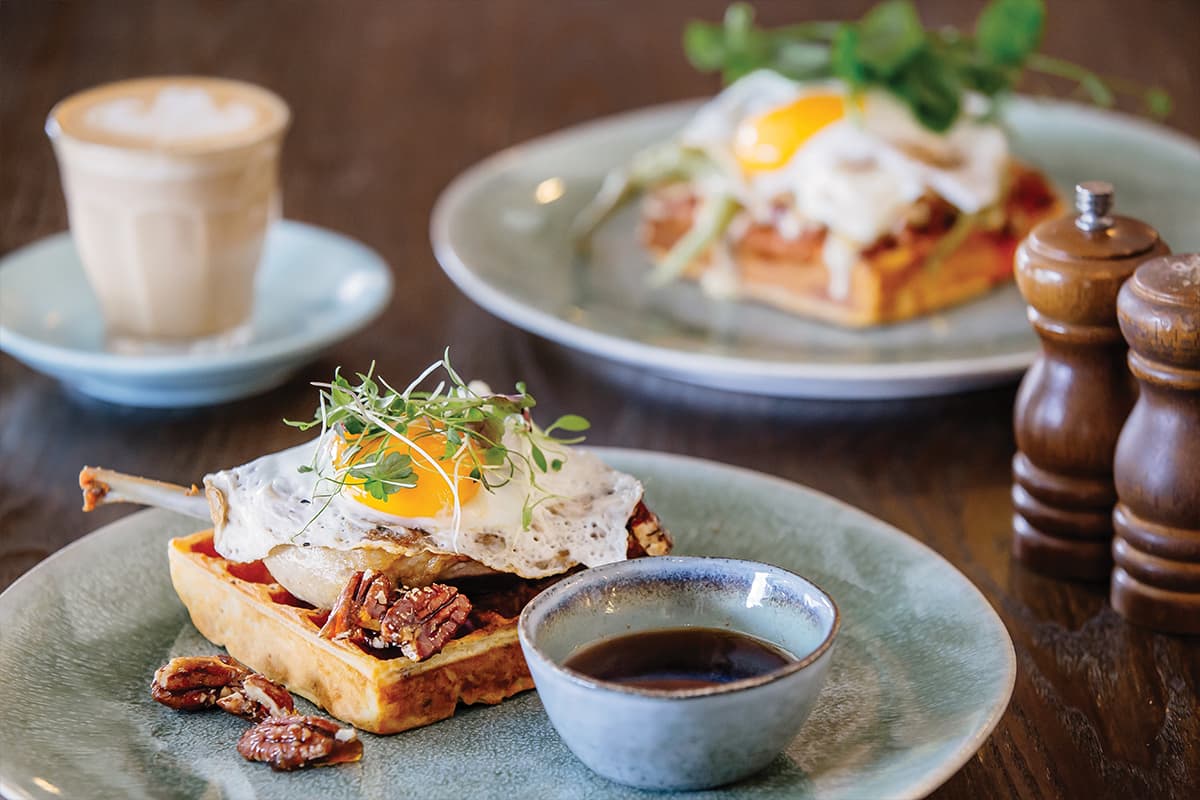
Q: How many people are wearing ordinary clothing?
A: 0